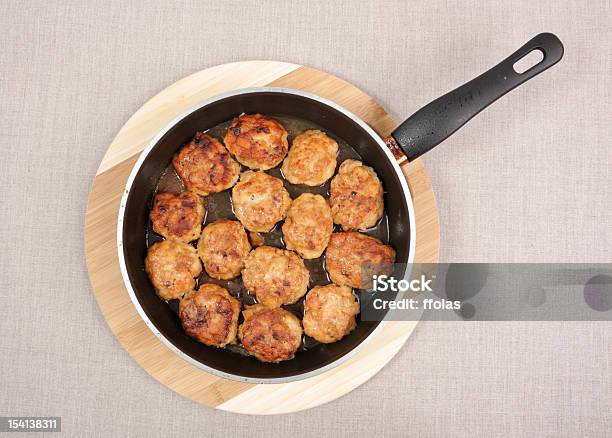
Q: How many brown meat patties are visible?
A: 14